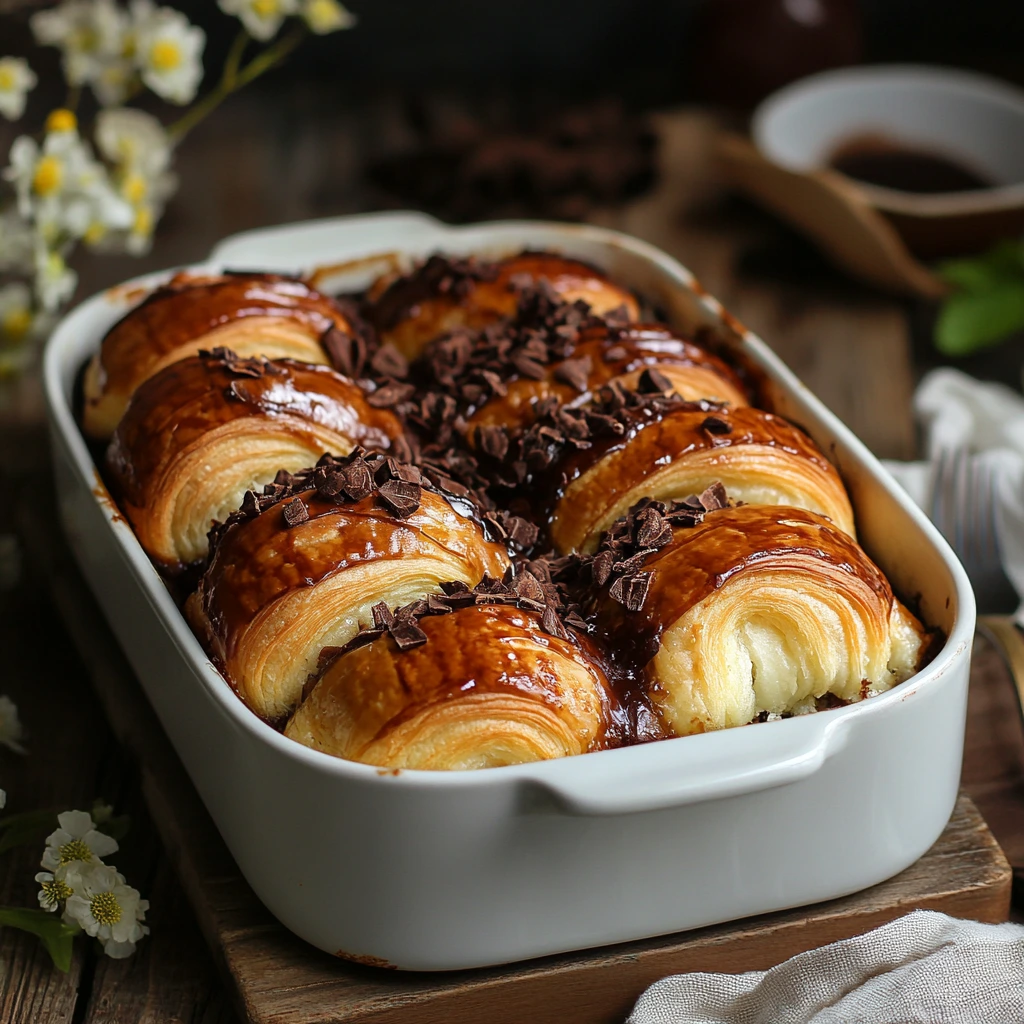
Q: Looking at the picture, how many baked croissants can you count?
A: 8